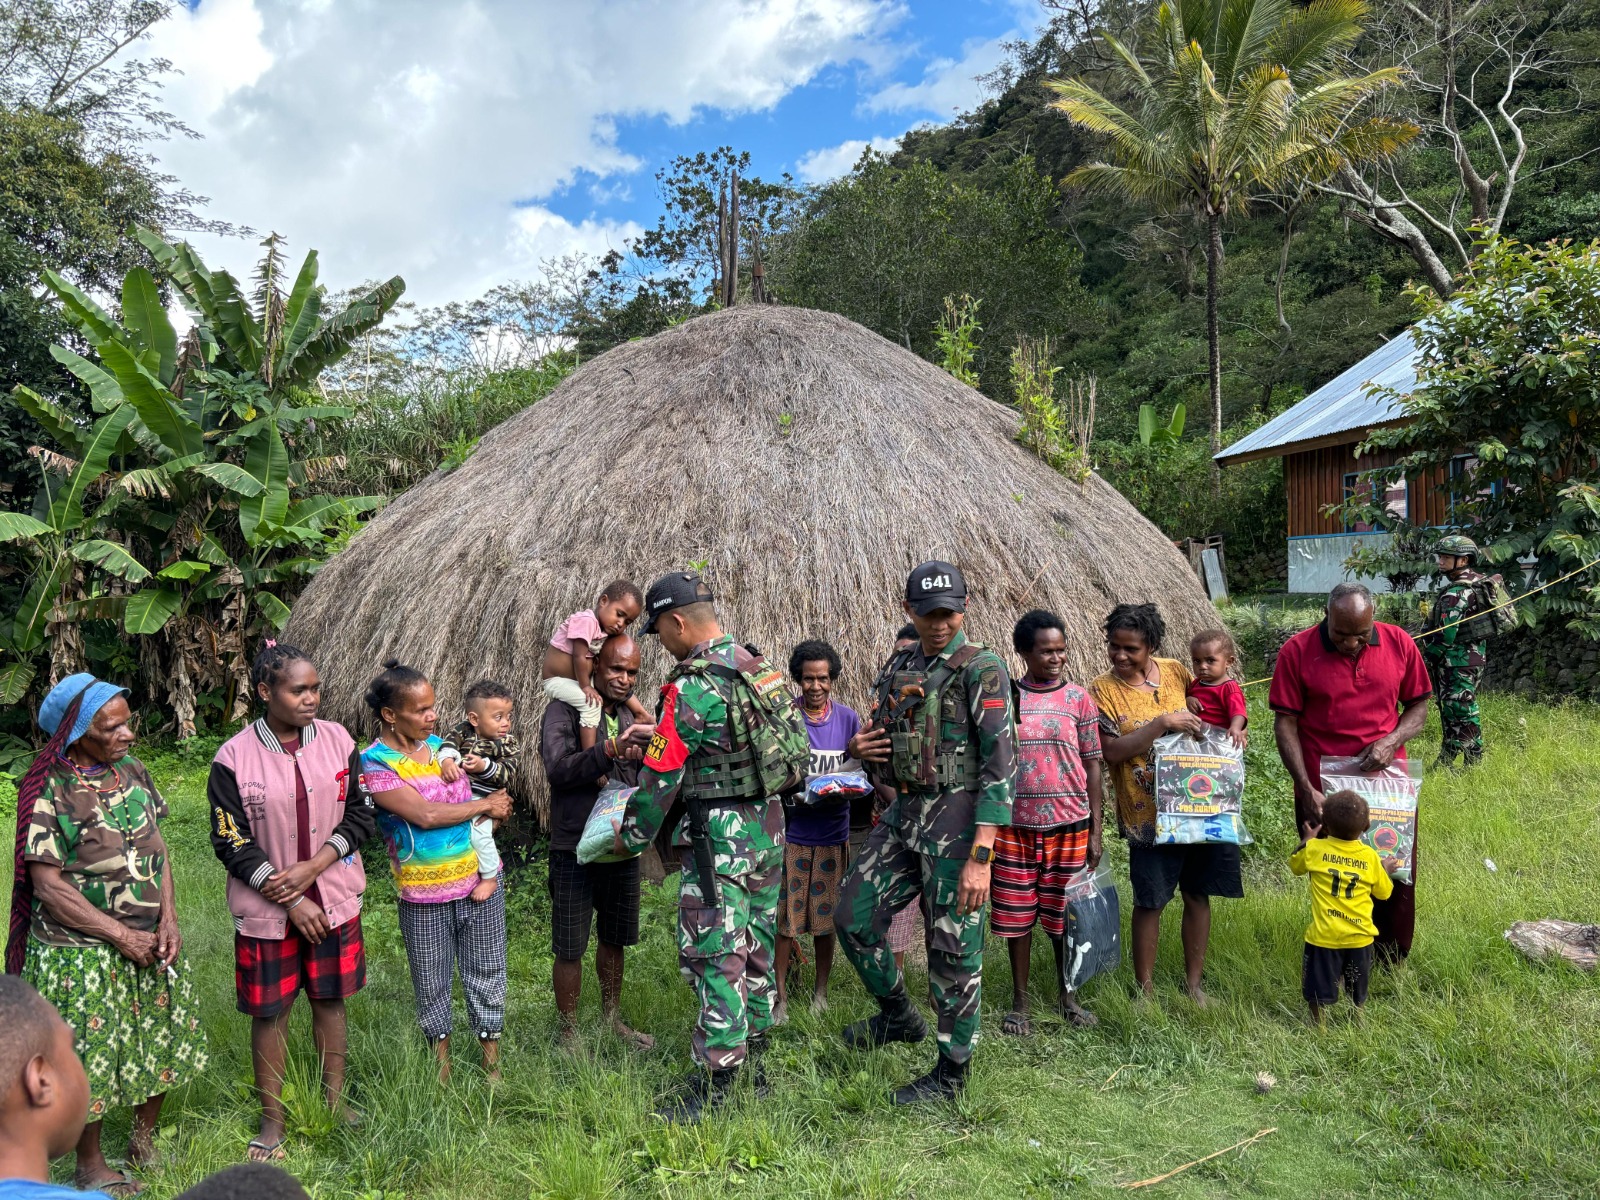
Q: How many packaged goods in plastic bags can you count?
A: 5